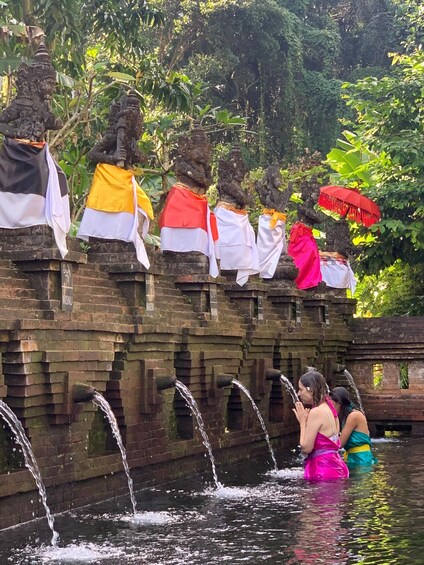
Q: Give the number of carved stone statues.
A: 7